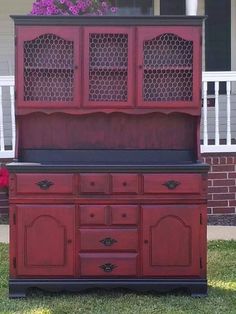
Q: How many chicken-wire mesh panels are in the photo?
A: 3